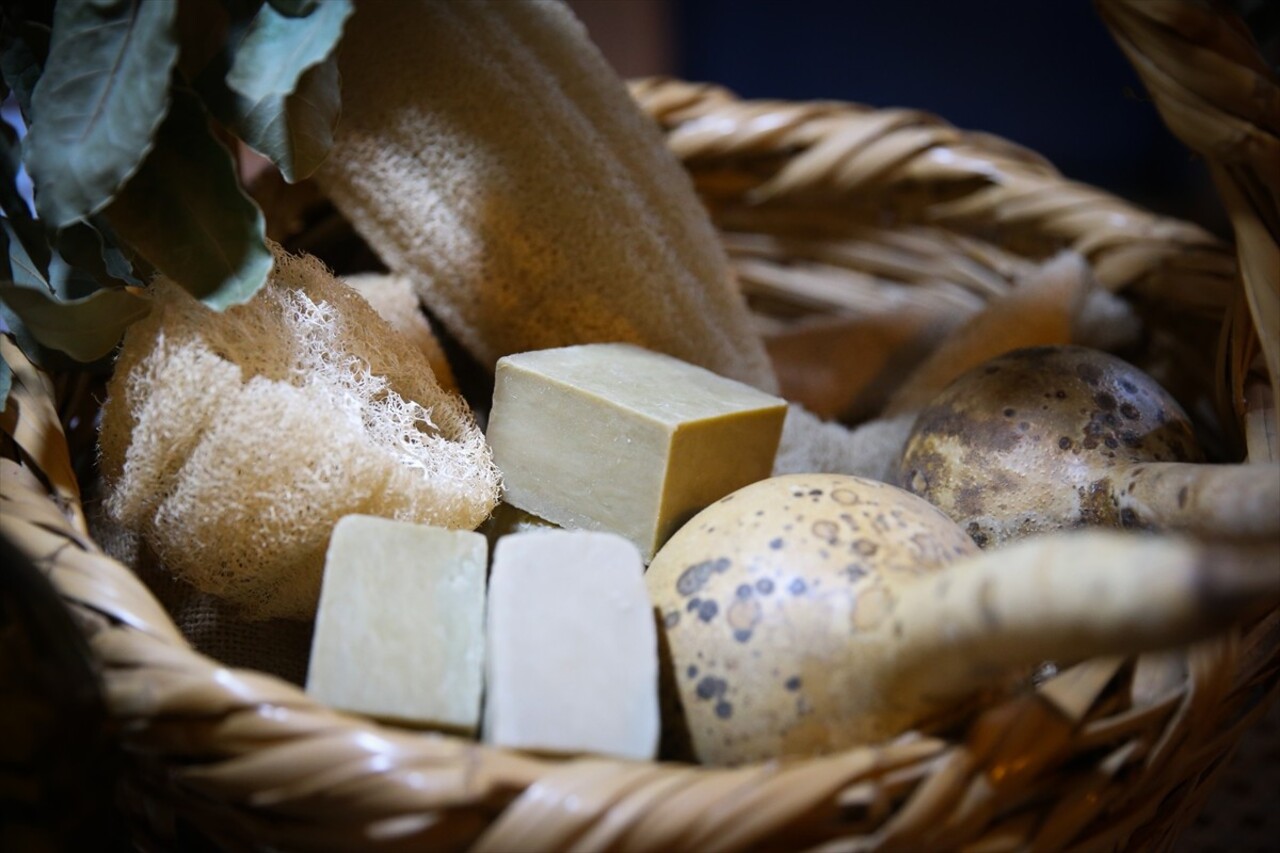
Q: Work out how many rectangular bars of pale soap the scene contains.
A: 3